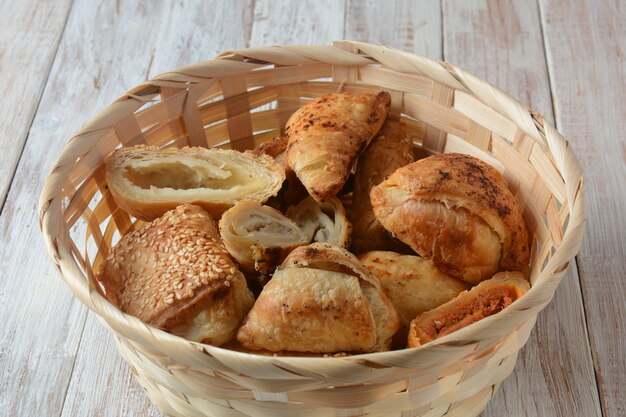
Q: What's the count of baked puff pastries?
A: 11